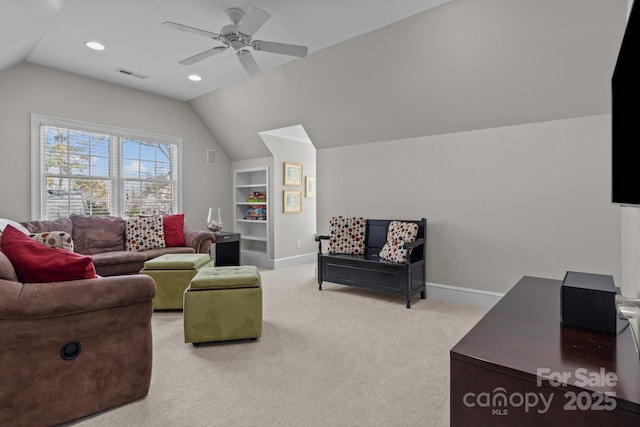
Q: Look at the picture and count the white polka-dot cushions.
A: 4